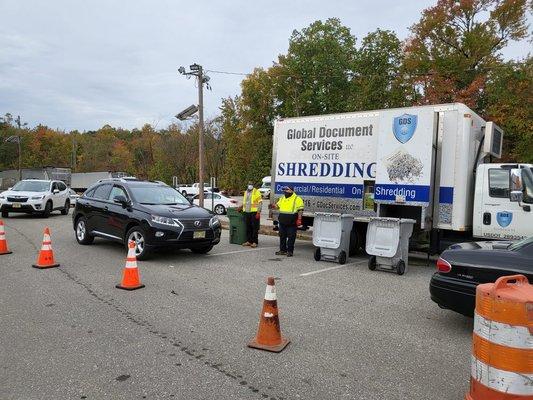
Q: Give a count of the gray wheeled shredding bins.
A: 2